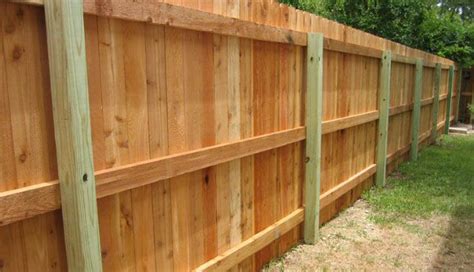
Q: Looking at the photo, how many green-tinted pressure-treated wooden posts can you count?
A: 7